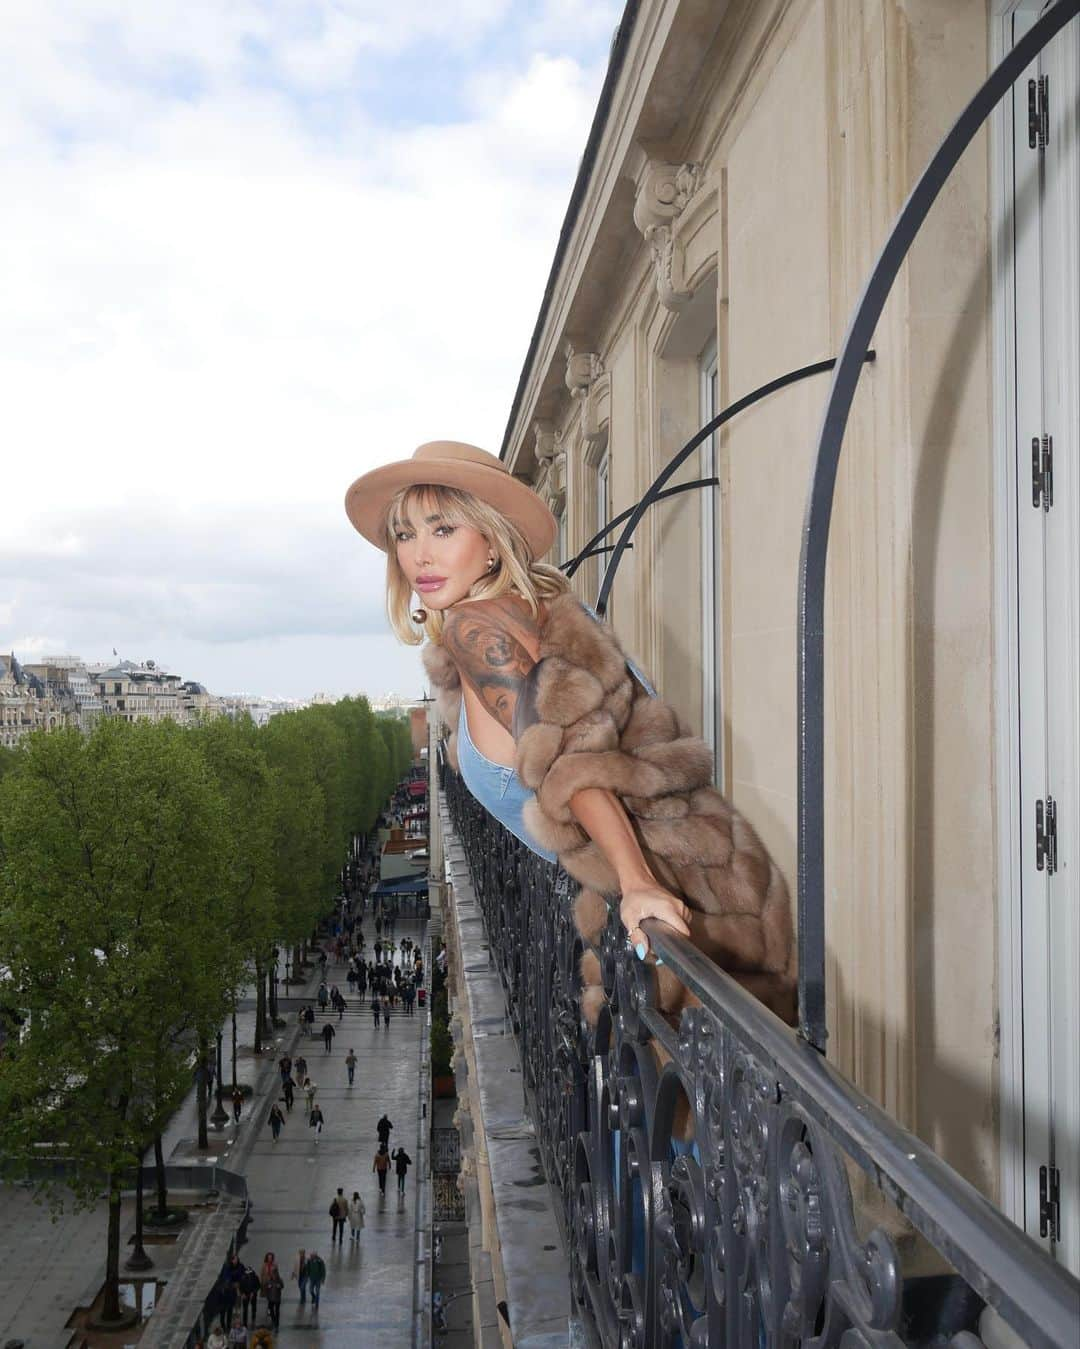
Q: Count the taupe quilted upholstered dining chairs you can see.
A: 0